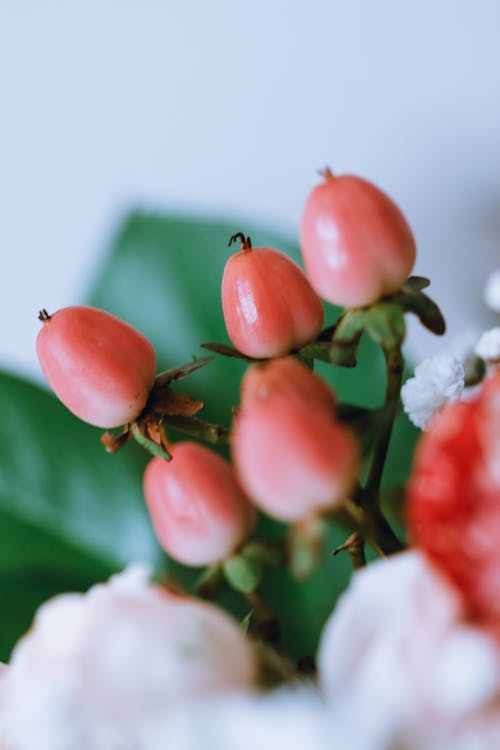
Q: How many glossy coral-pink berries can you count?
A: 6